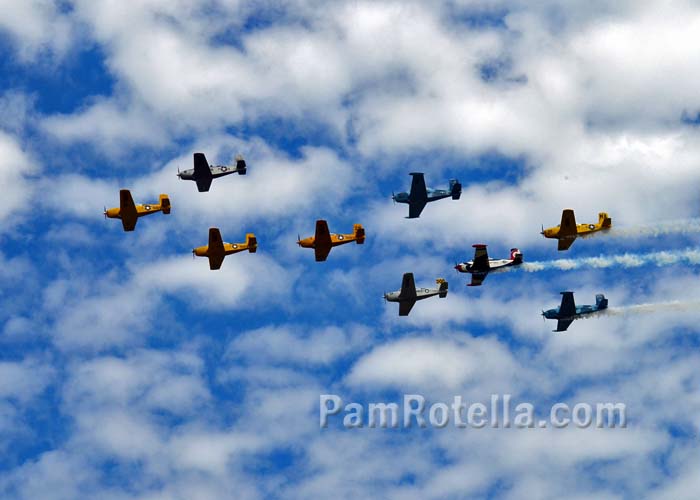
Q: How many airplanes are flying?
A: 9